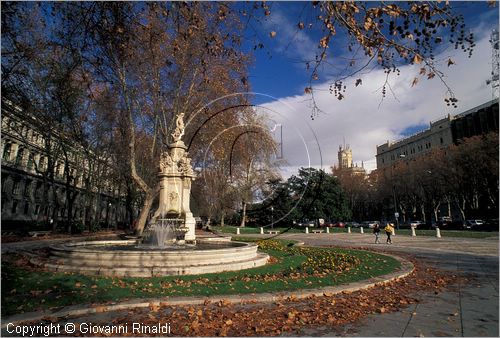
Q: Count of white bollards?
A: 9